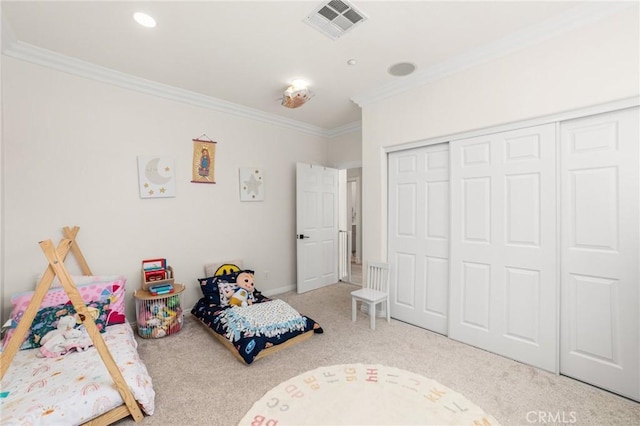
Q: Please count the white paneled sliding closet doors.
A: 3